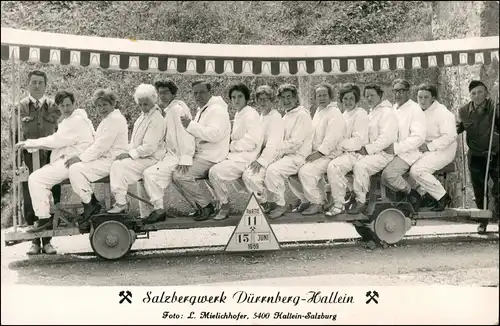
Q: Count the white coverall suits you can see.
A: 13